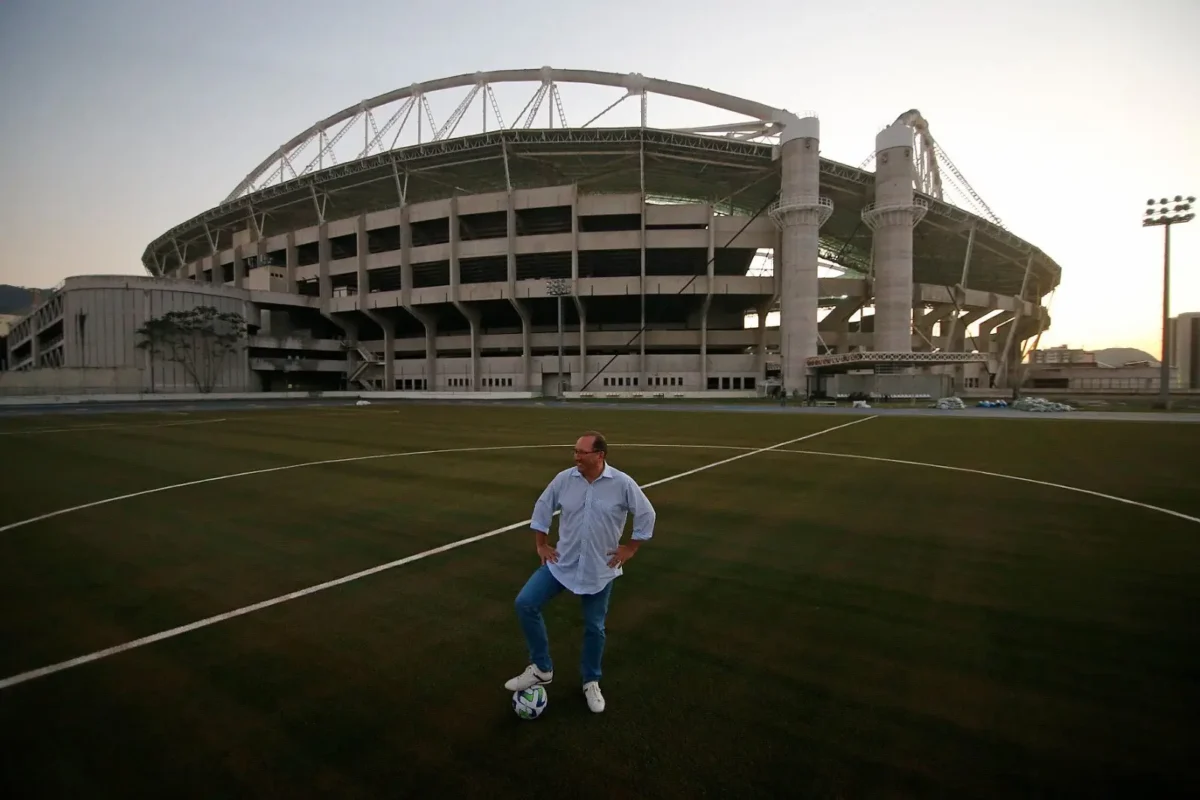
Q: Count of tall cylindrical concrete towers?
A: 2